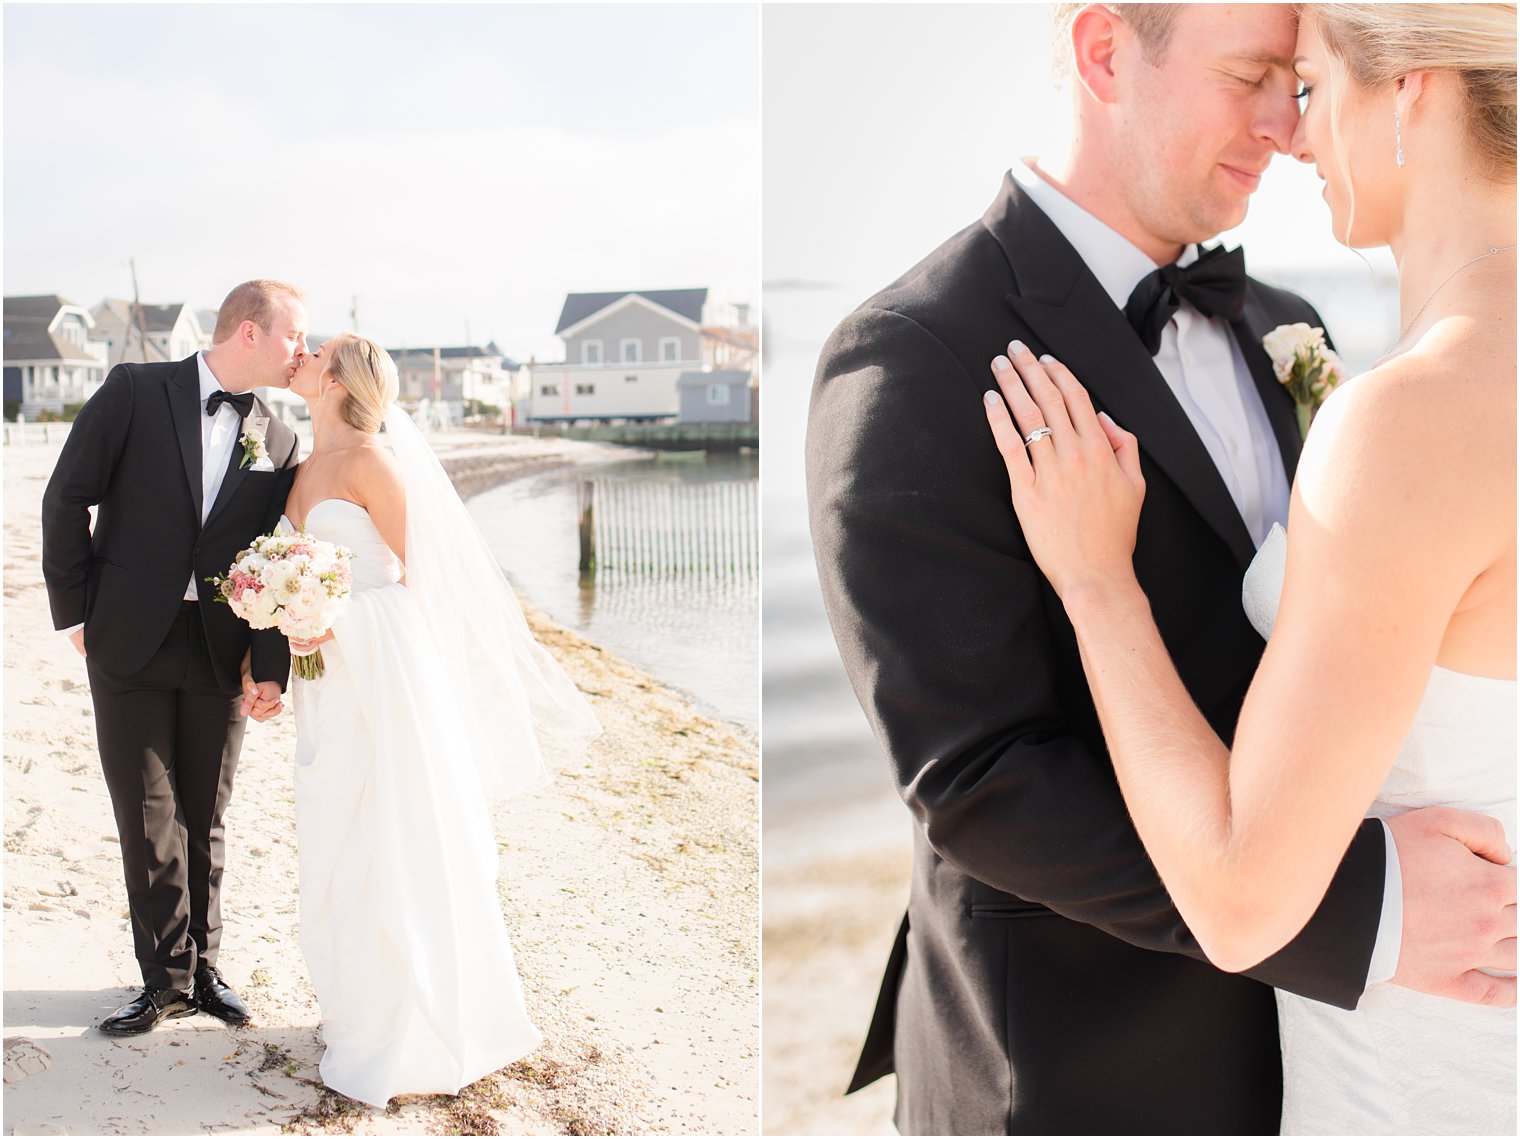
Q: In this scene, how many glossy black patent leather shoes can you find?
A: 2